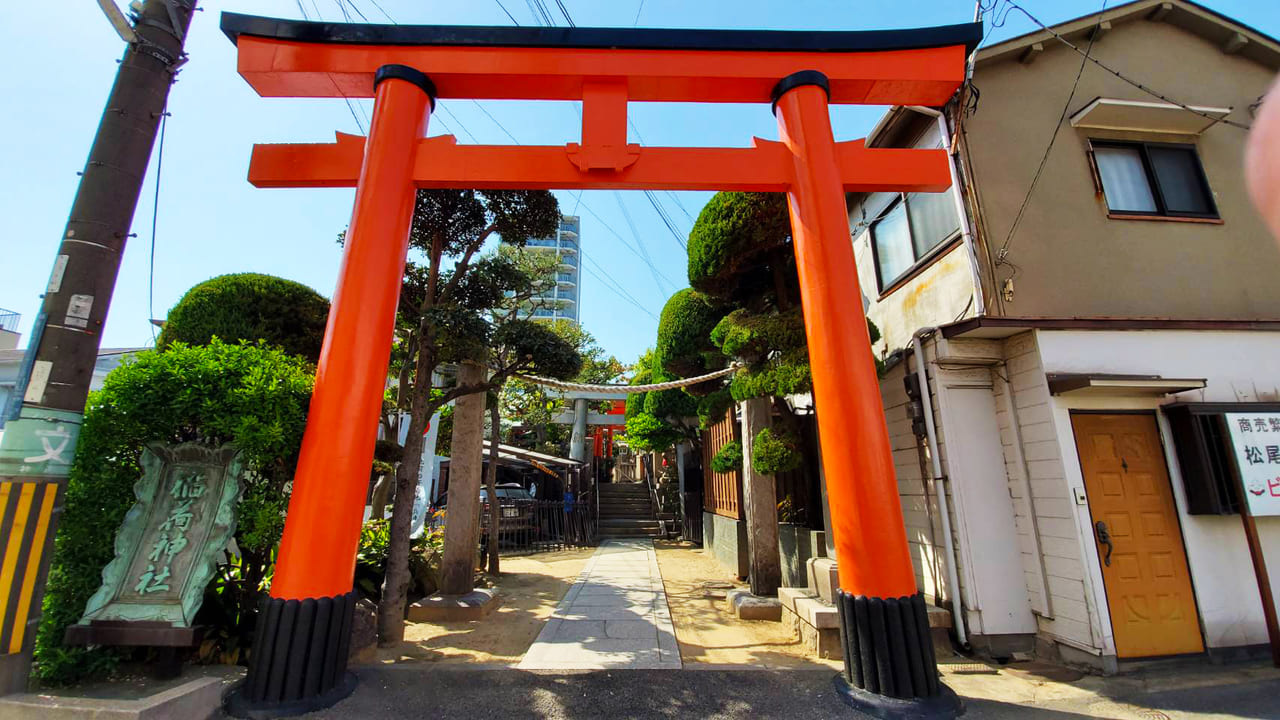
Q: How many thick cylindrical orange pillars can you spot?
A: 2